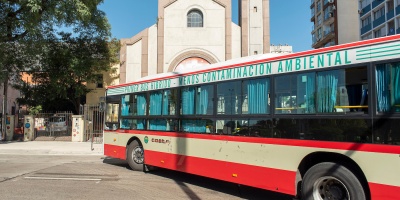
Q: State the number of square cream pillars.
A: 3